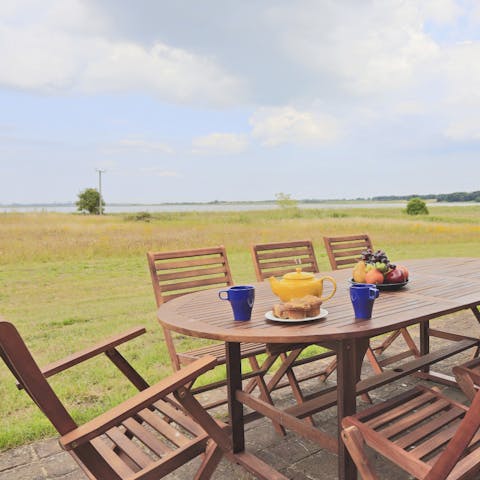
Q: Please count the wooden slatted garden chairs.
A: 6